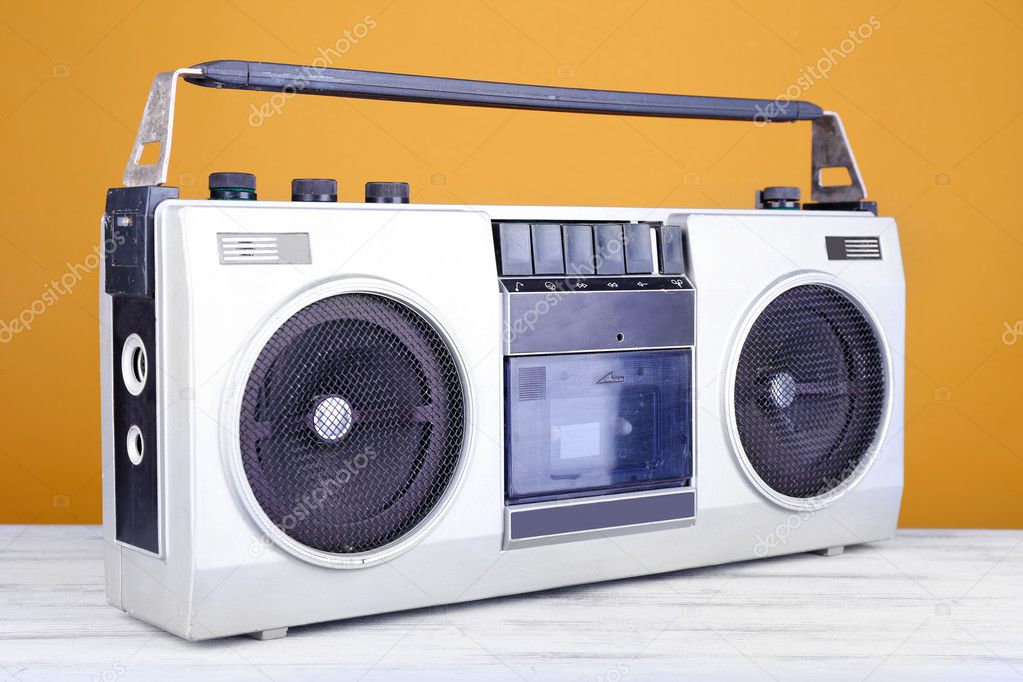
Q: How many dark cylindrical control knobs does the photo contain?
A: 4